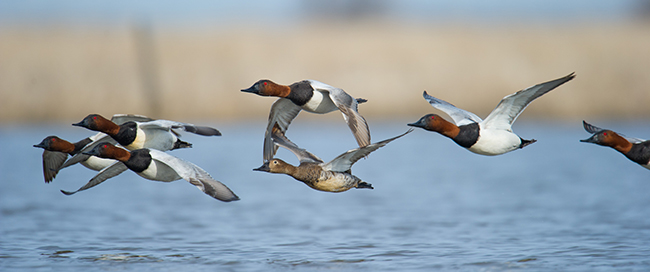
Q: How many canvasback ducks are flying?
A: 7